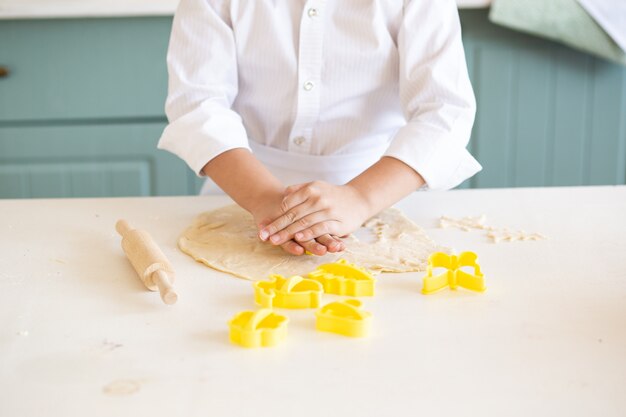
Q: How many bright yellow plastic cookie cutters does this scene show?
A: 5